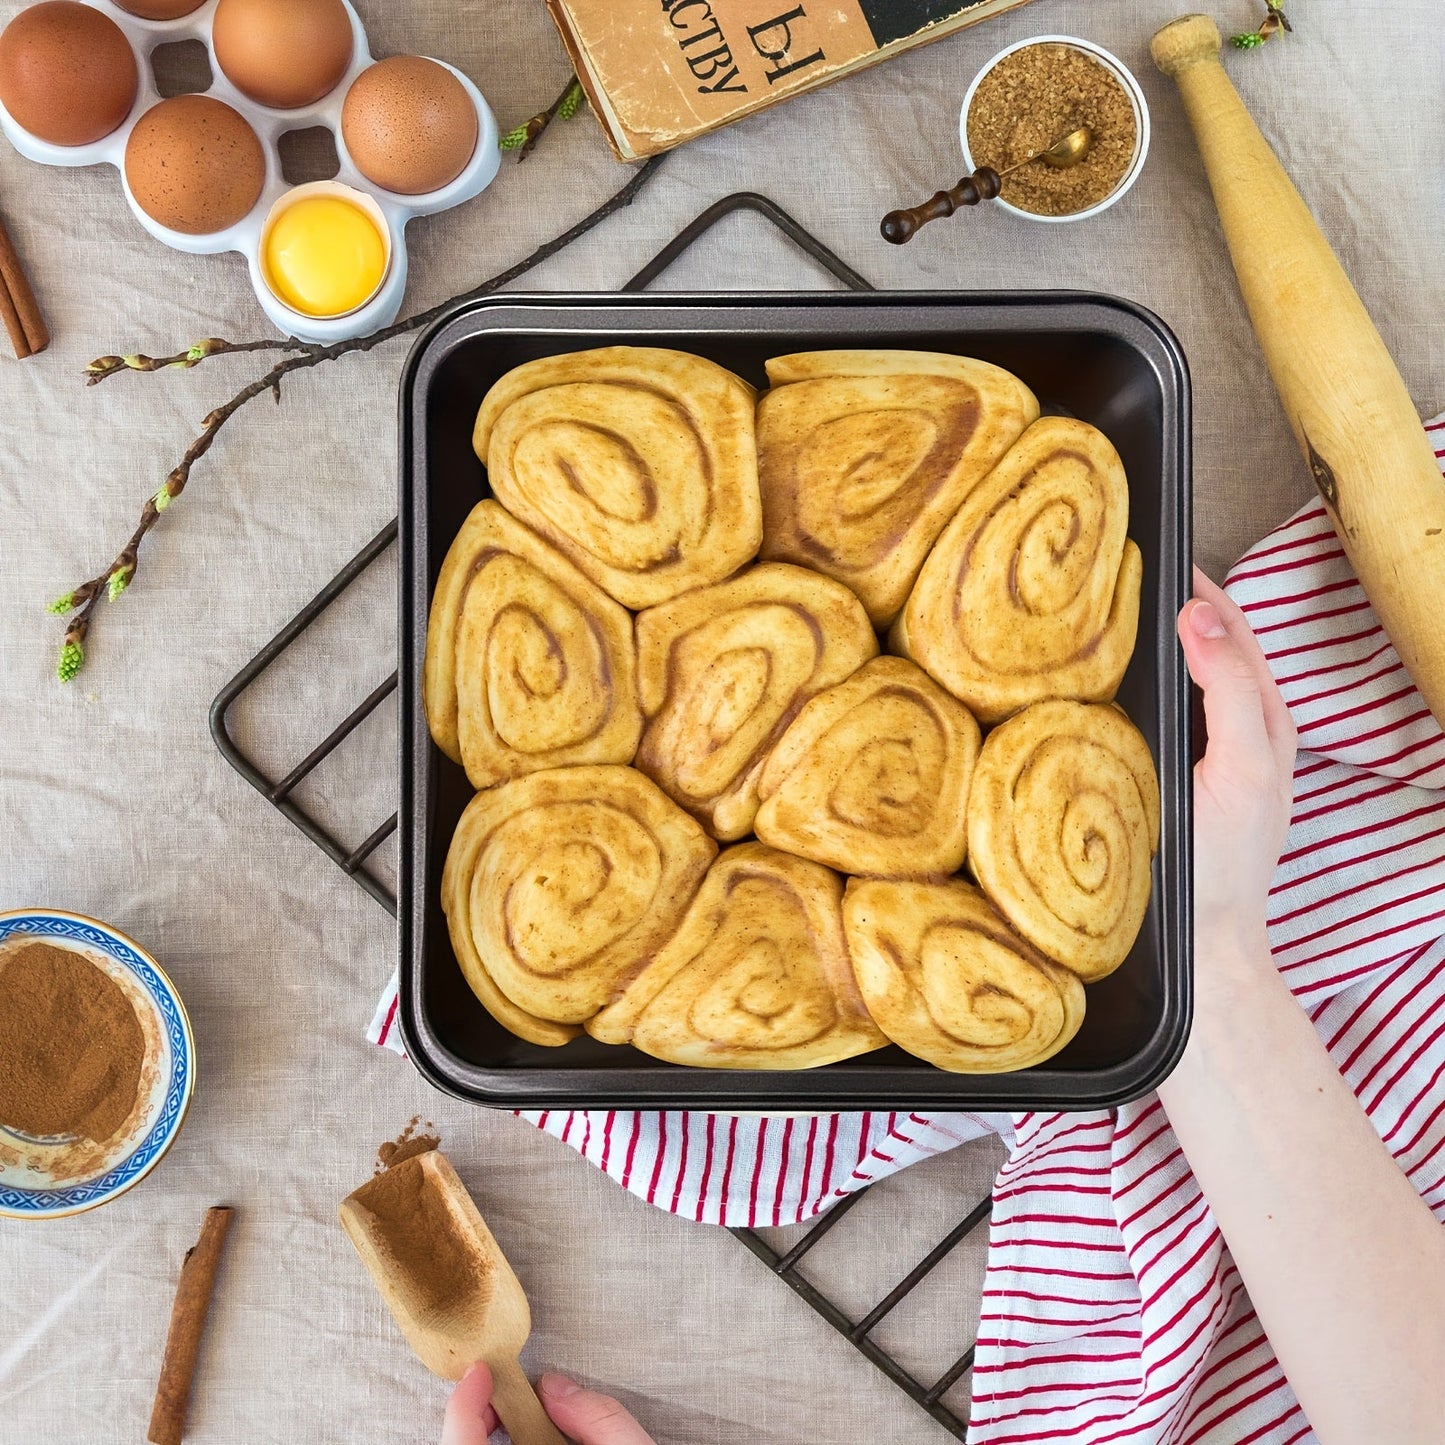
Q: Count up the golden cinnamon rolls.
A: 10